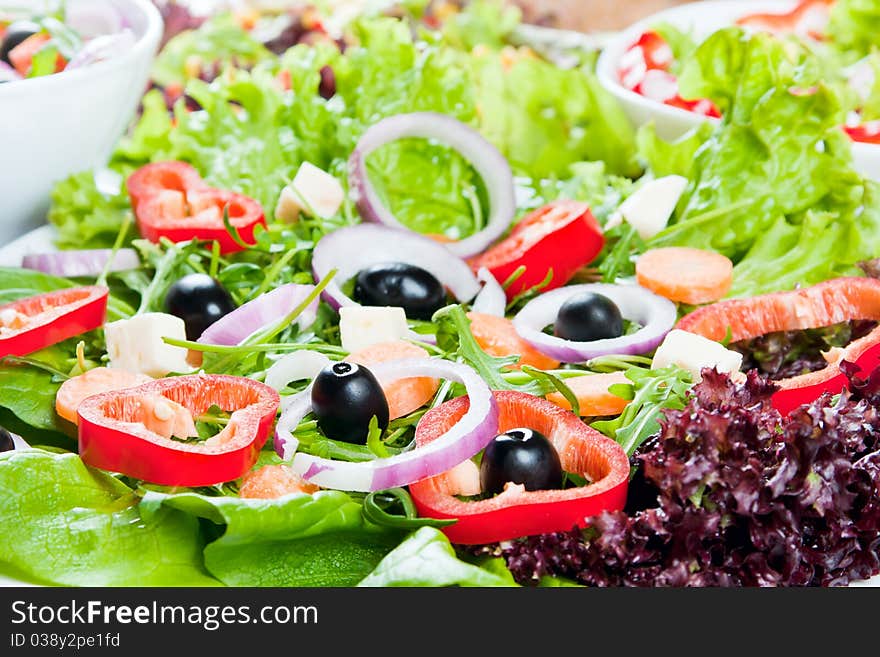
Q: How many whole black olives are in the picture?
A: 5